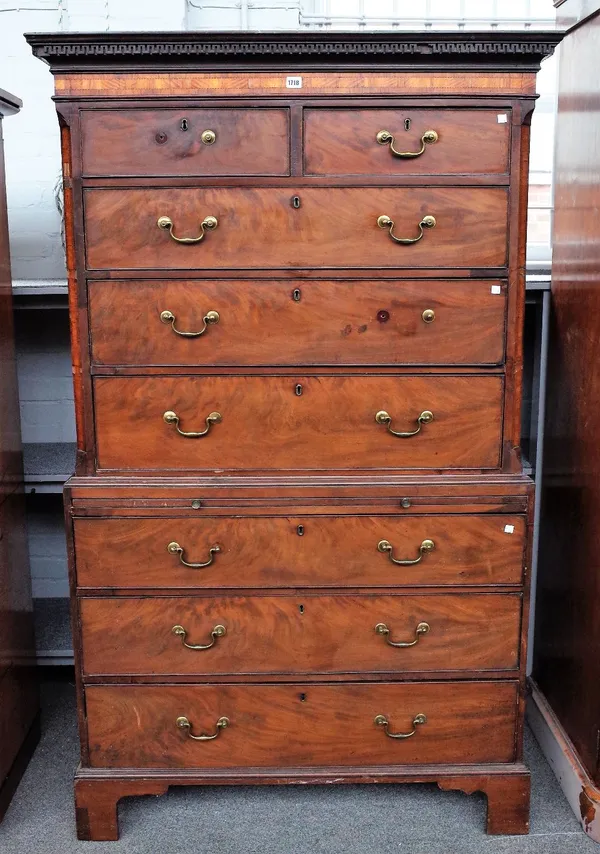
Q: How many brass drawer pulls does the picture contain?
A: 12